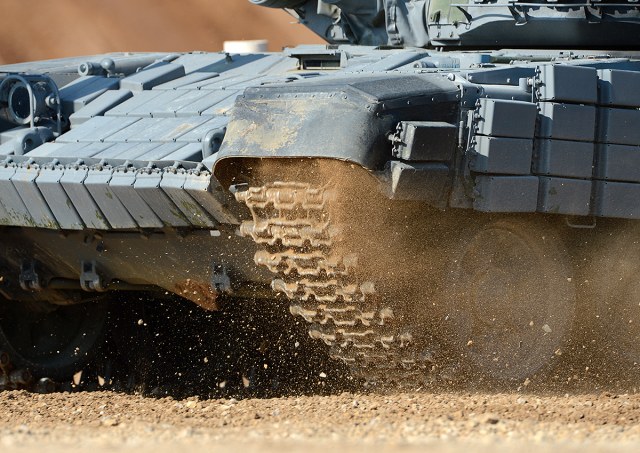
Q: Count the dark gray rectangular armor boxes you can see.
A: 13